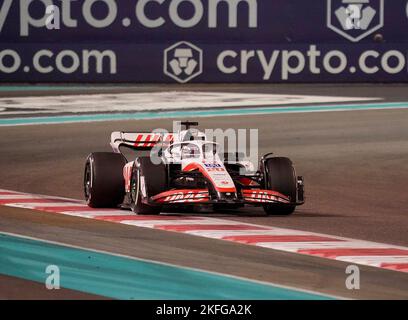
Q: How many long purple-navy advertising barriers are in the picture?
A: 2